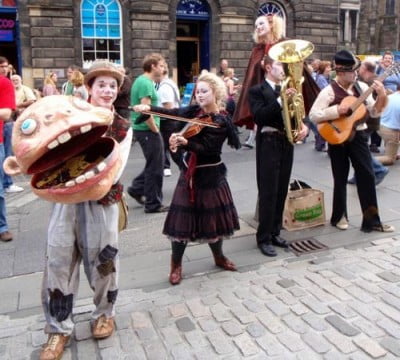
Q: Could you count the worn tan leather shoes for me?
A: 2